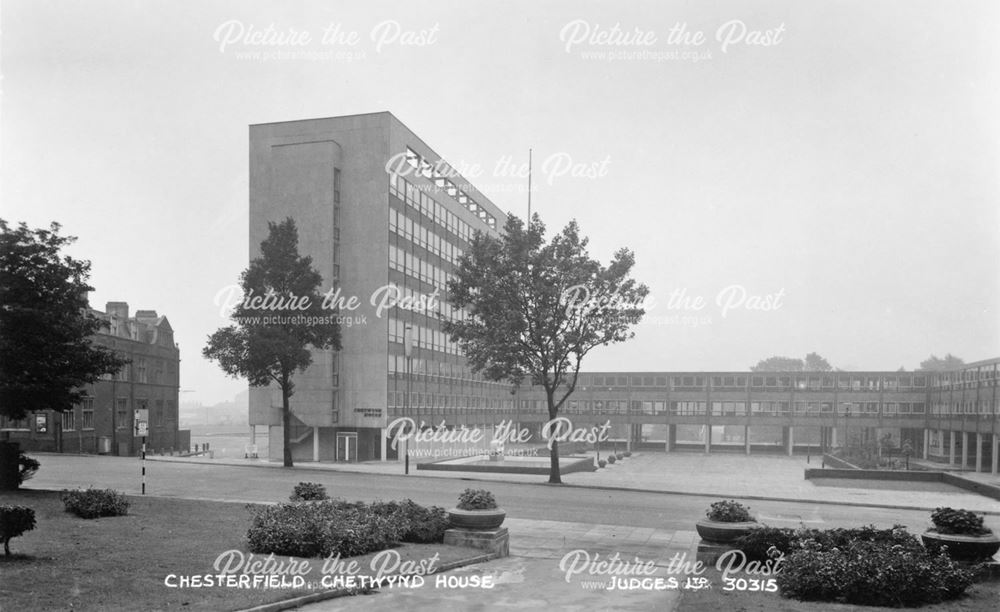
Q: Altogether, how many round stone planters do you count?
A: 3